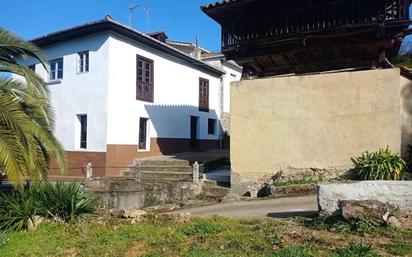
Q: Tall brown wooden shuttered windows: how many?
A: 2